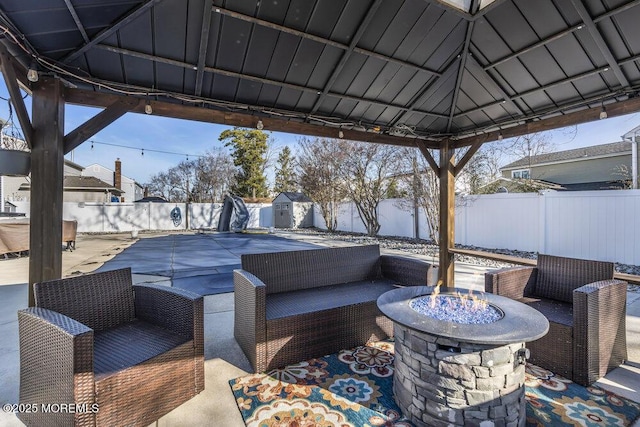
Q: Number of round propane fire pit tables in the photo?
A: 1